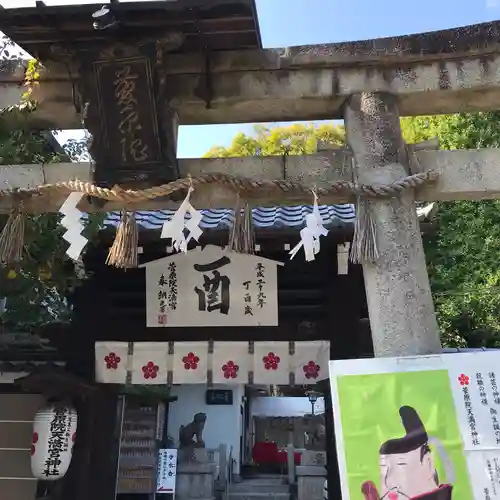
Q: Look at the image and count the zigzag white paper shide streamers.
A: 3